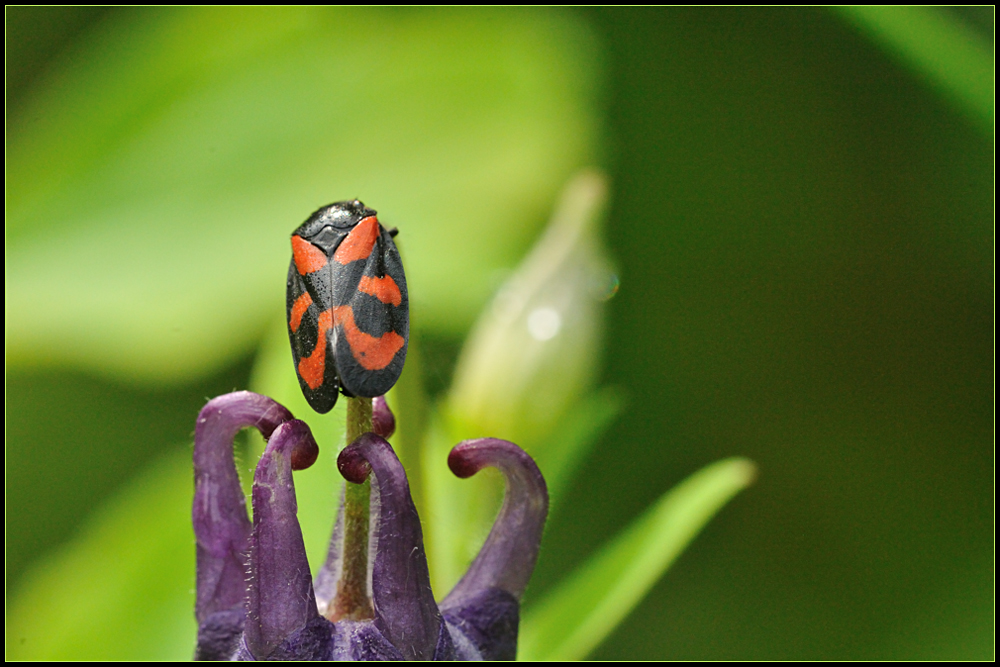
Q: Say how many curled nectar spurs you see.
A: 5